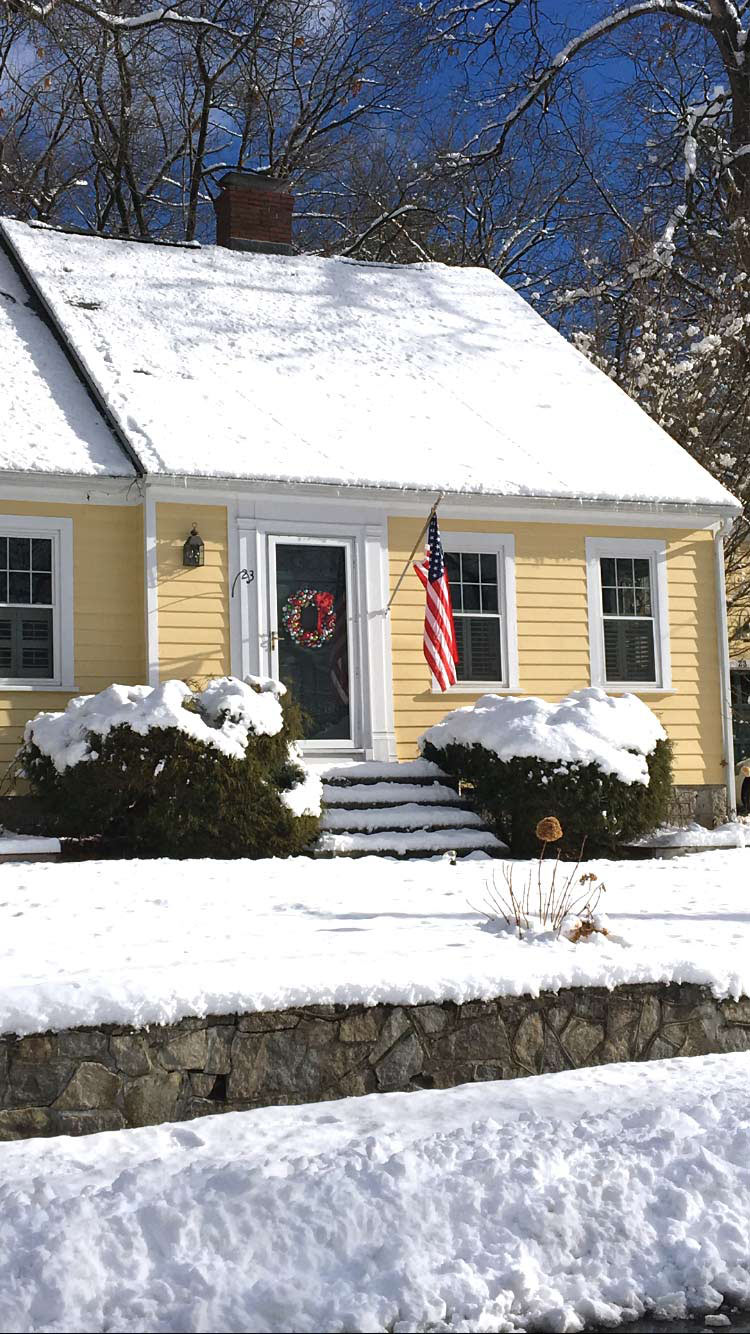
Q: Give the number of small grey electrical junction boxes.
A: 0